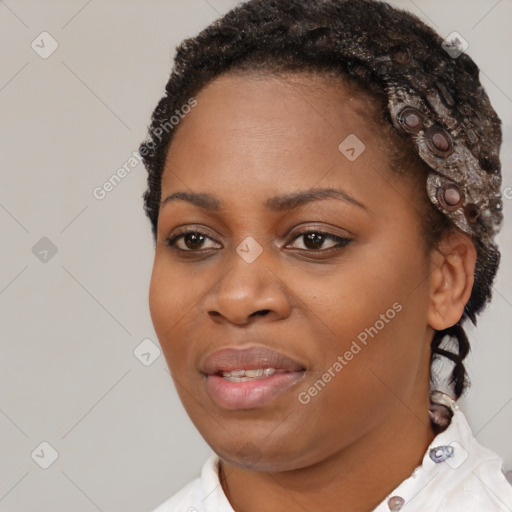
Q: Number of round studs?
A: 3